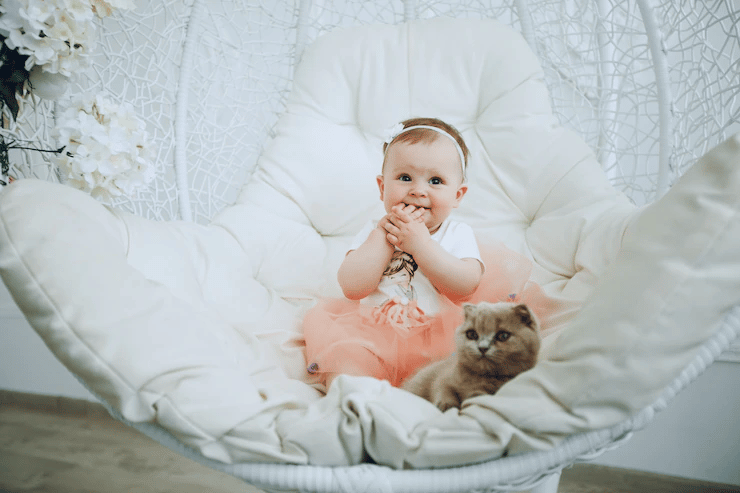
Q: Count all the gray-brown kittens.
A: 1